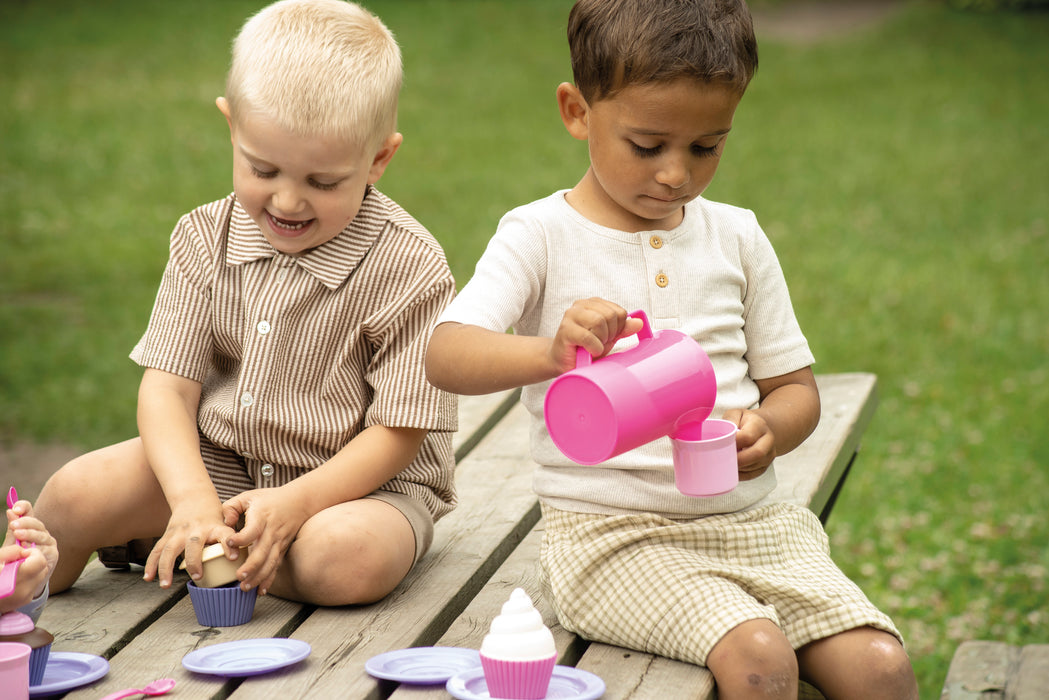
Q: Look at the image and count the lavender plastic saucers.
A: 4